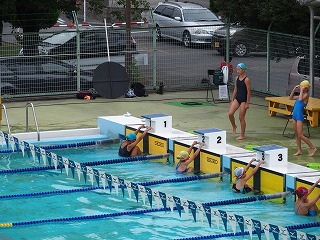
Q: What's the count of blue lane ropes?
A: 5